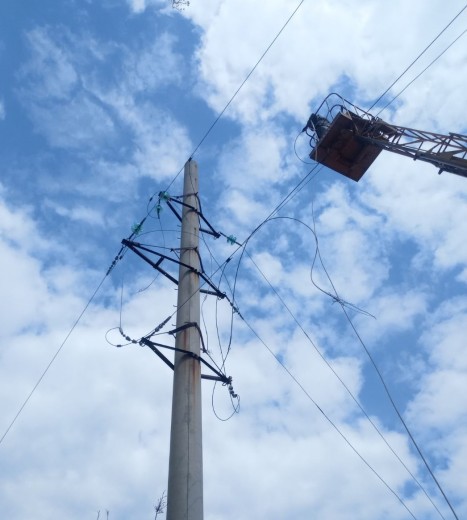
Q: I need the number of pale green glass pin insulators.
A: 4